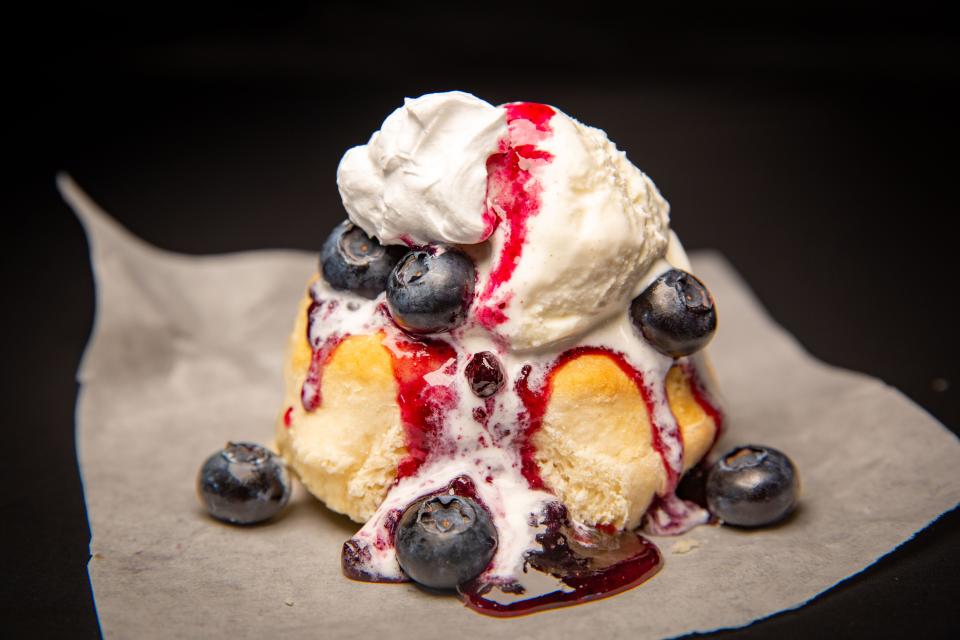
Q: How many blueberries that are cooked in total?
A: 1